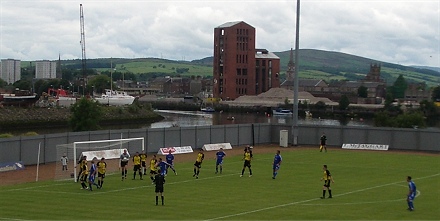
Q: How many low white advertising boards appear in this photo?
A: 4